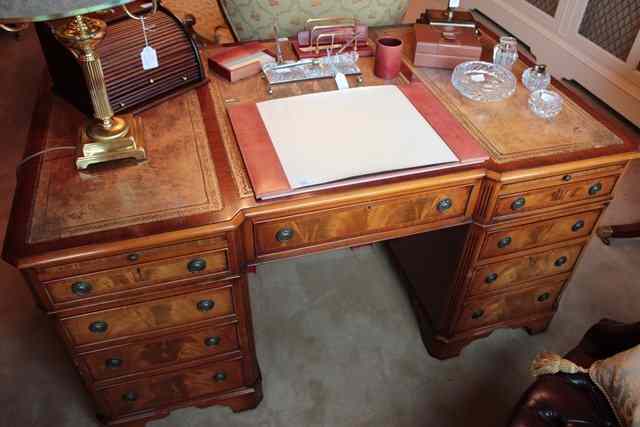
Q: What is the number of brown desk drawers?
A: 9